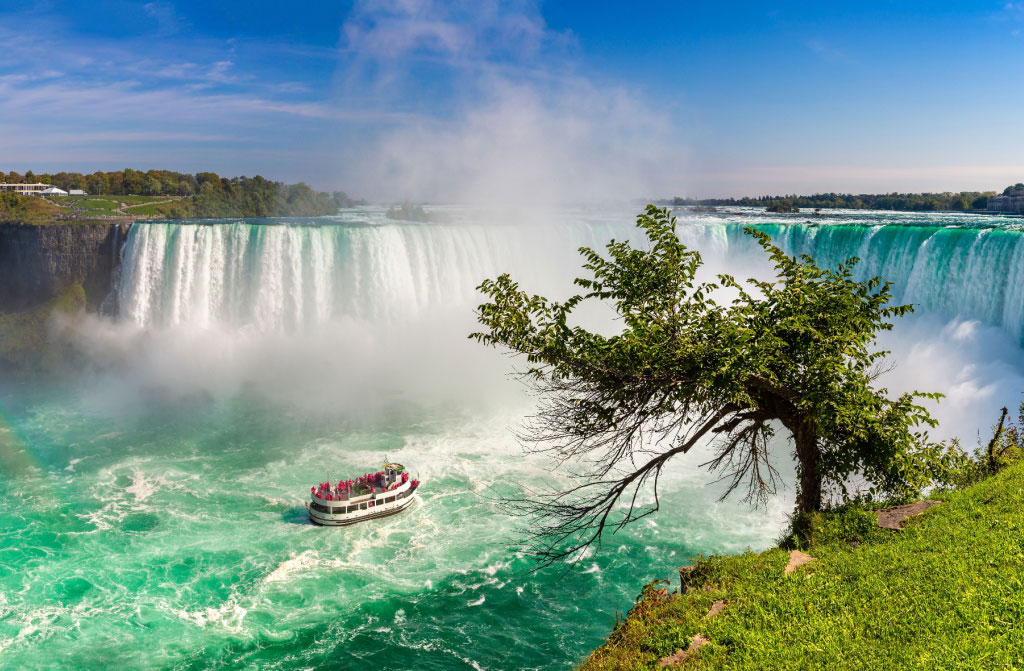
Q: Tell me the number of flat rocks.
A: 4